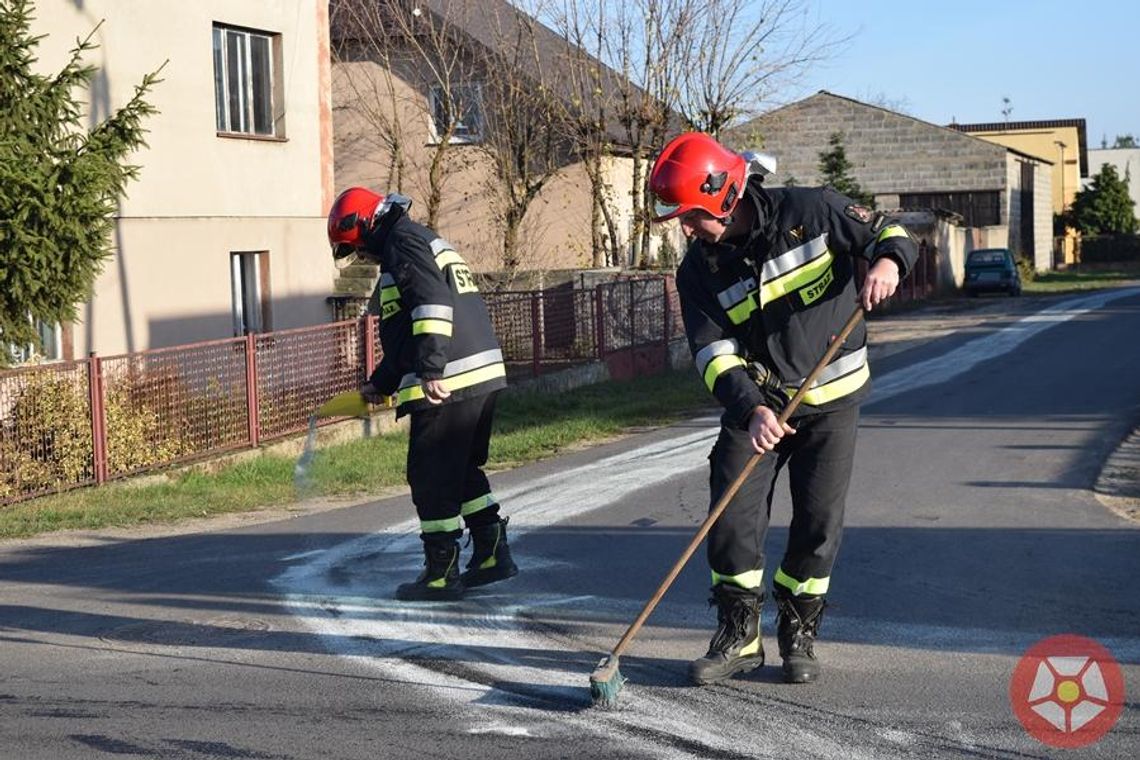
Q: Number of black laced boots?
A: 4